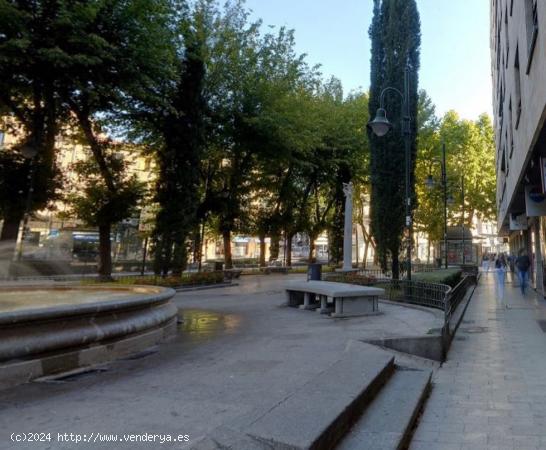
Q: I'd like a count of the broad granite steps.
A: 2